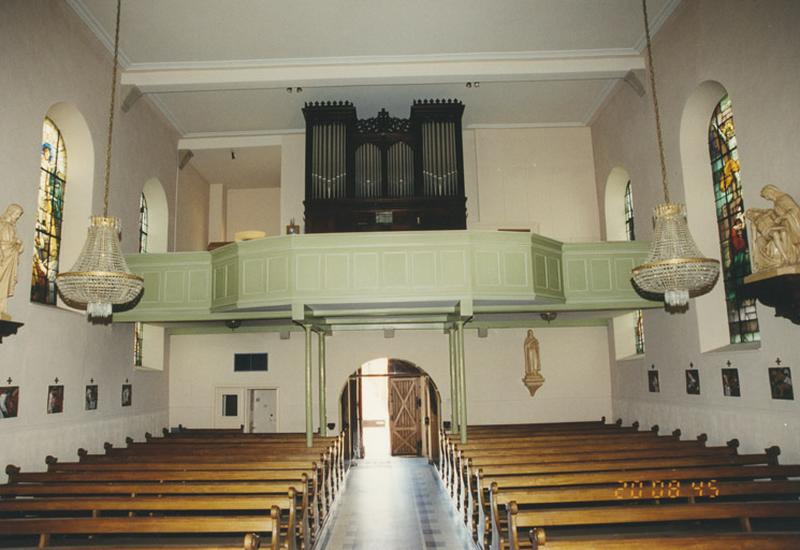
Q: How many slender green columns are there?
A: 4